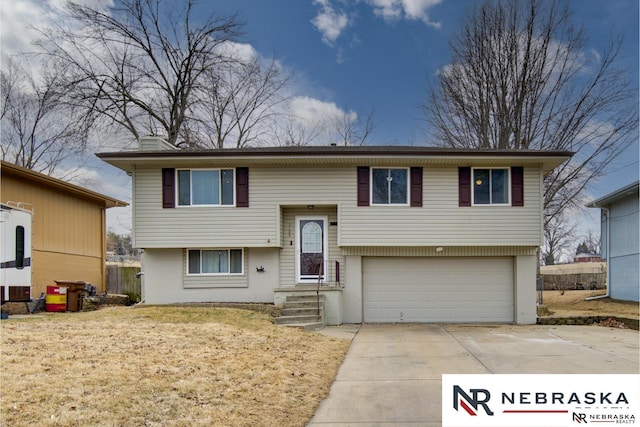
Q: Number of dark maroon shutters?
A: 6